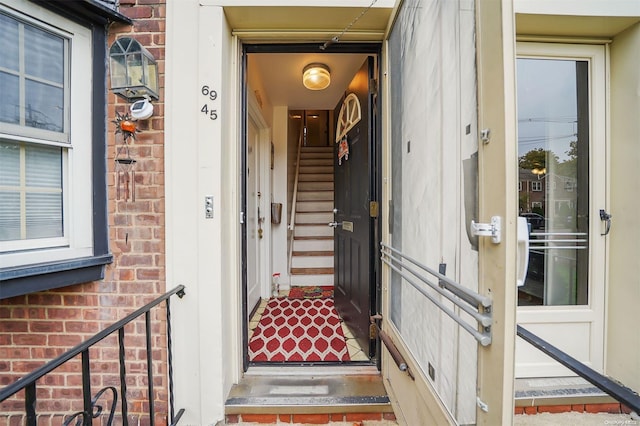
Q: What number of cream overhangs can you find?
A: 2